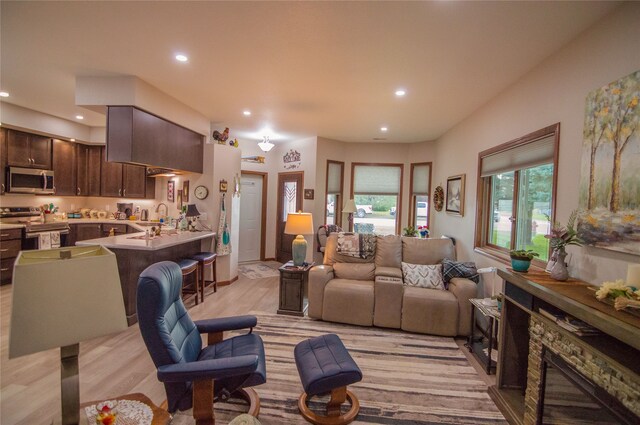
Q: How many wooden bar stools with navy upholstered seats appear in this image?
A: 2